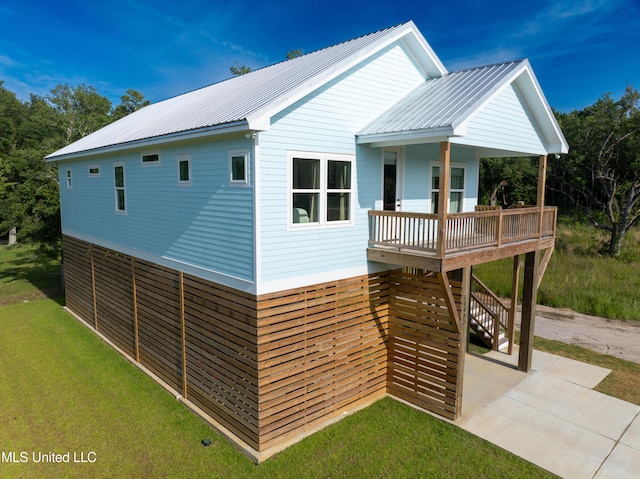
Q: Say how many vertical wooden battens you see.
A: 3